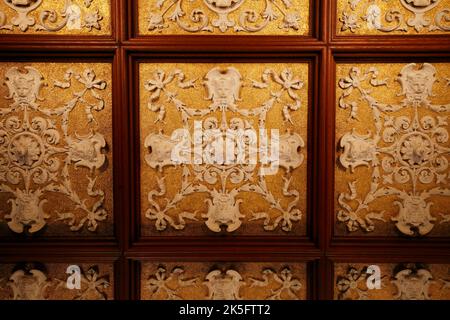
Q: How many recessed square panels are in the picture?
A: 9